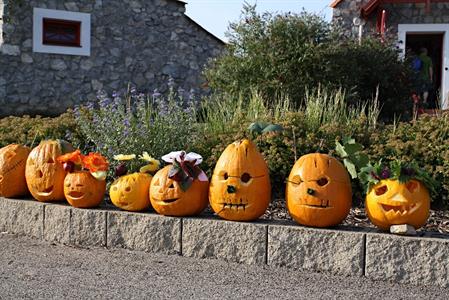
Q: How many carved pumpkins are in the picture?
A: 8